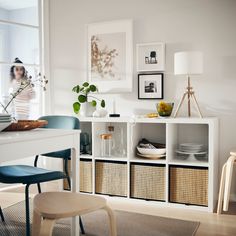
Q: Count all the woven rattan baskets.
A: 4